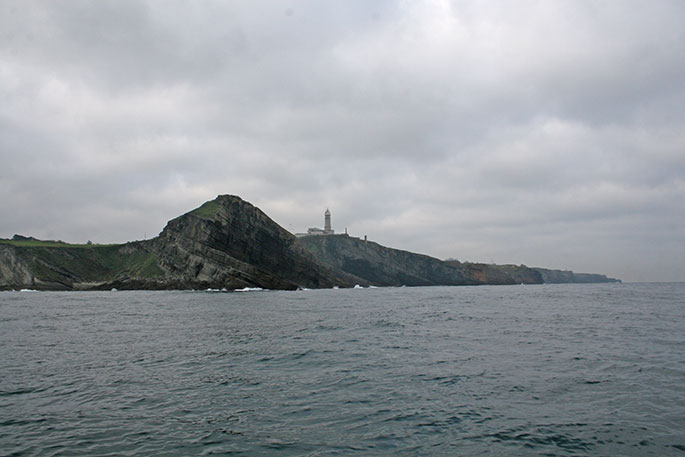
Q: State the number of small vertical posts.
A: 2